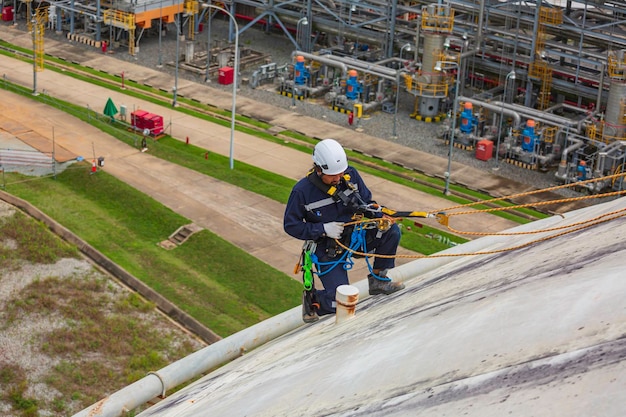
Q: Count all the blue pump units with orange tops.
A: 5